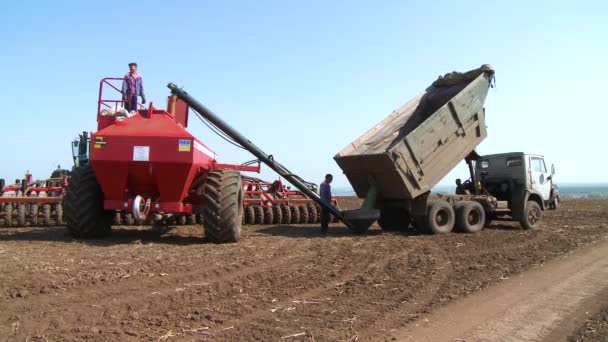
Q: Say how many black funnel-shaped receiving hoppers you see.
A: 1